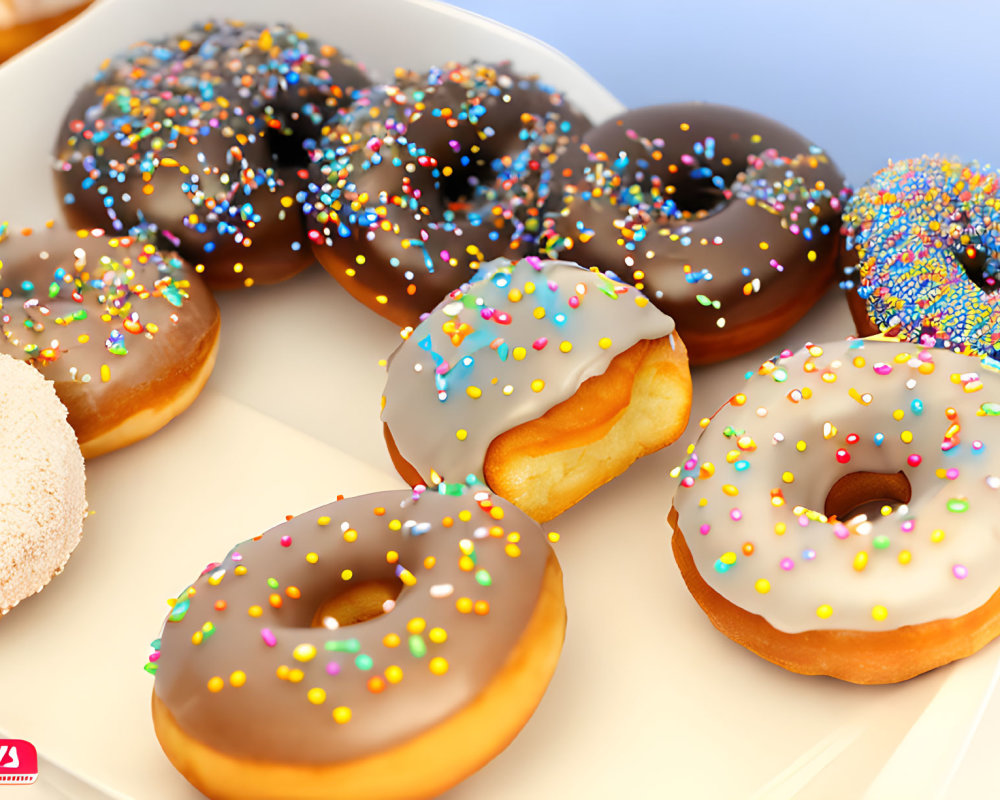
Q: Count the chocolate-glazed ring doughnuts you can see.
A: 5